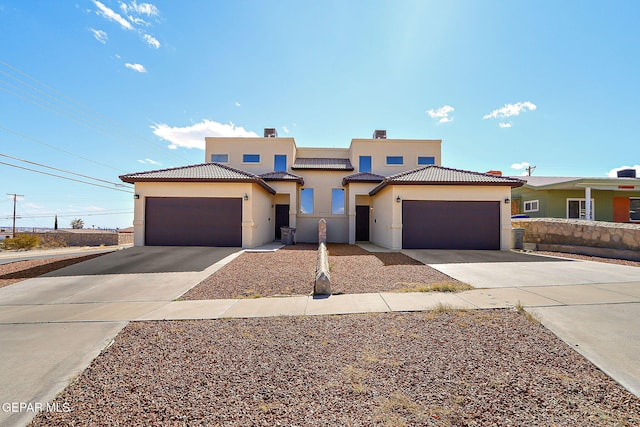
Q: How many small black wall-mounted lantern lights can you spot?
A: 4